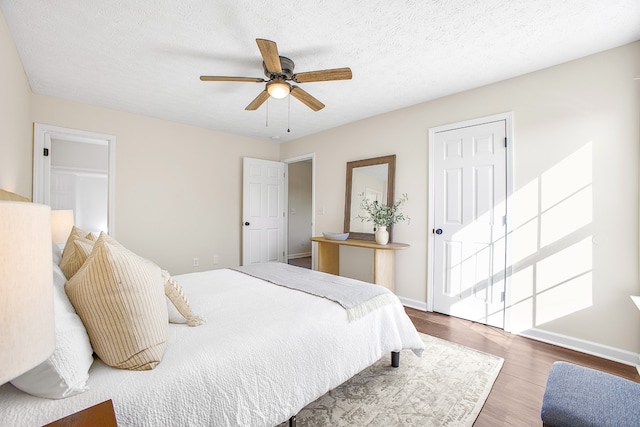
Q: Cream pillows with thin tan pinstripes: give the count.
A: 2